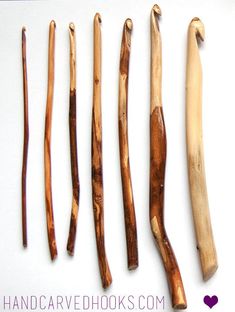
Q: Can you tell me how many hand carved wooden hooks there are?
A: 7